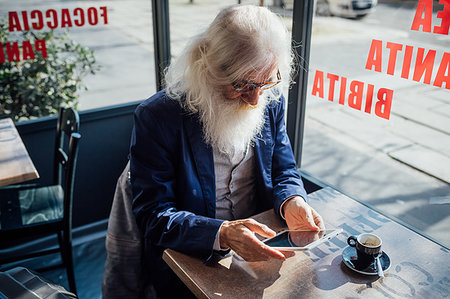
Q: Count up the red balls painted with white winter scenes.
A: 0